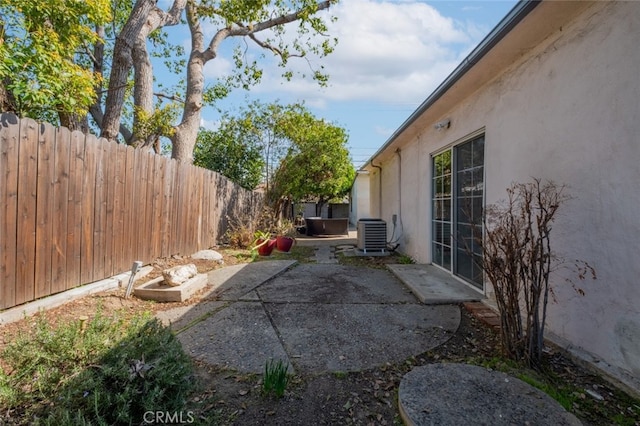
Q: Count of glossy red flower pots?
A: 2